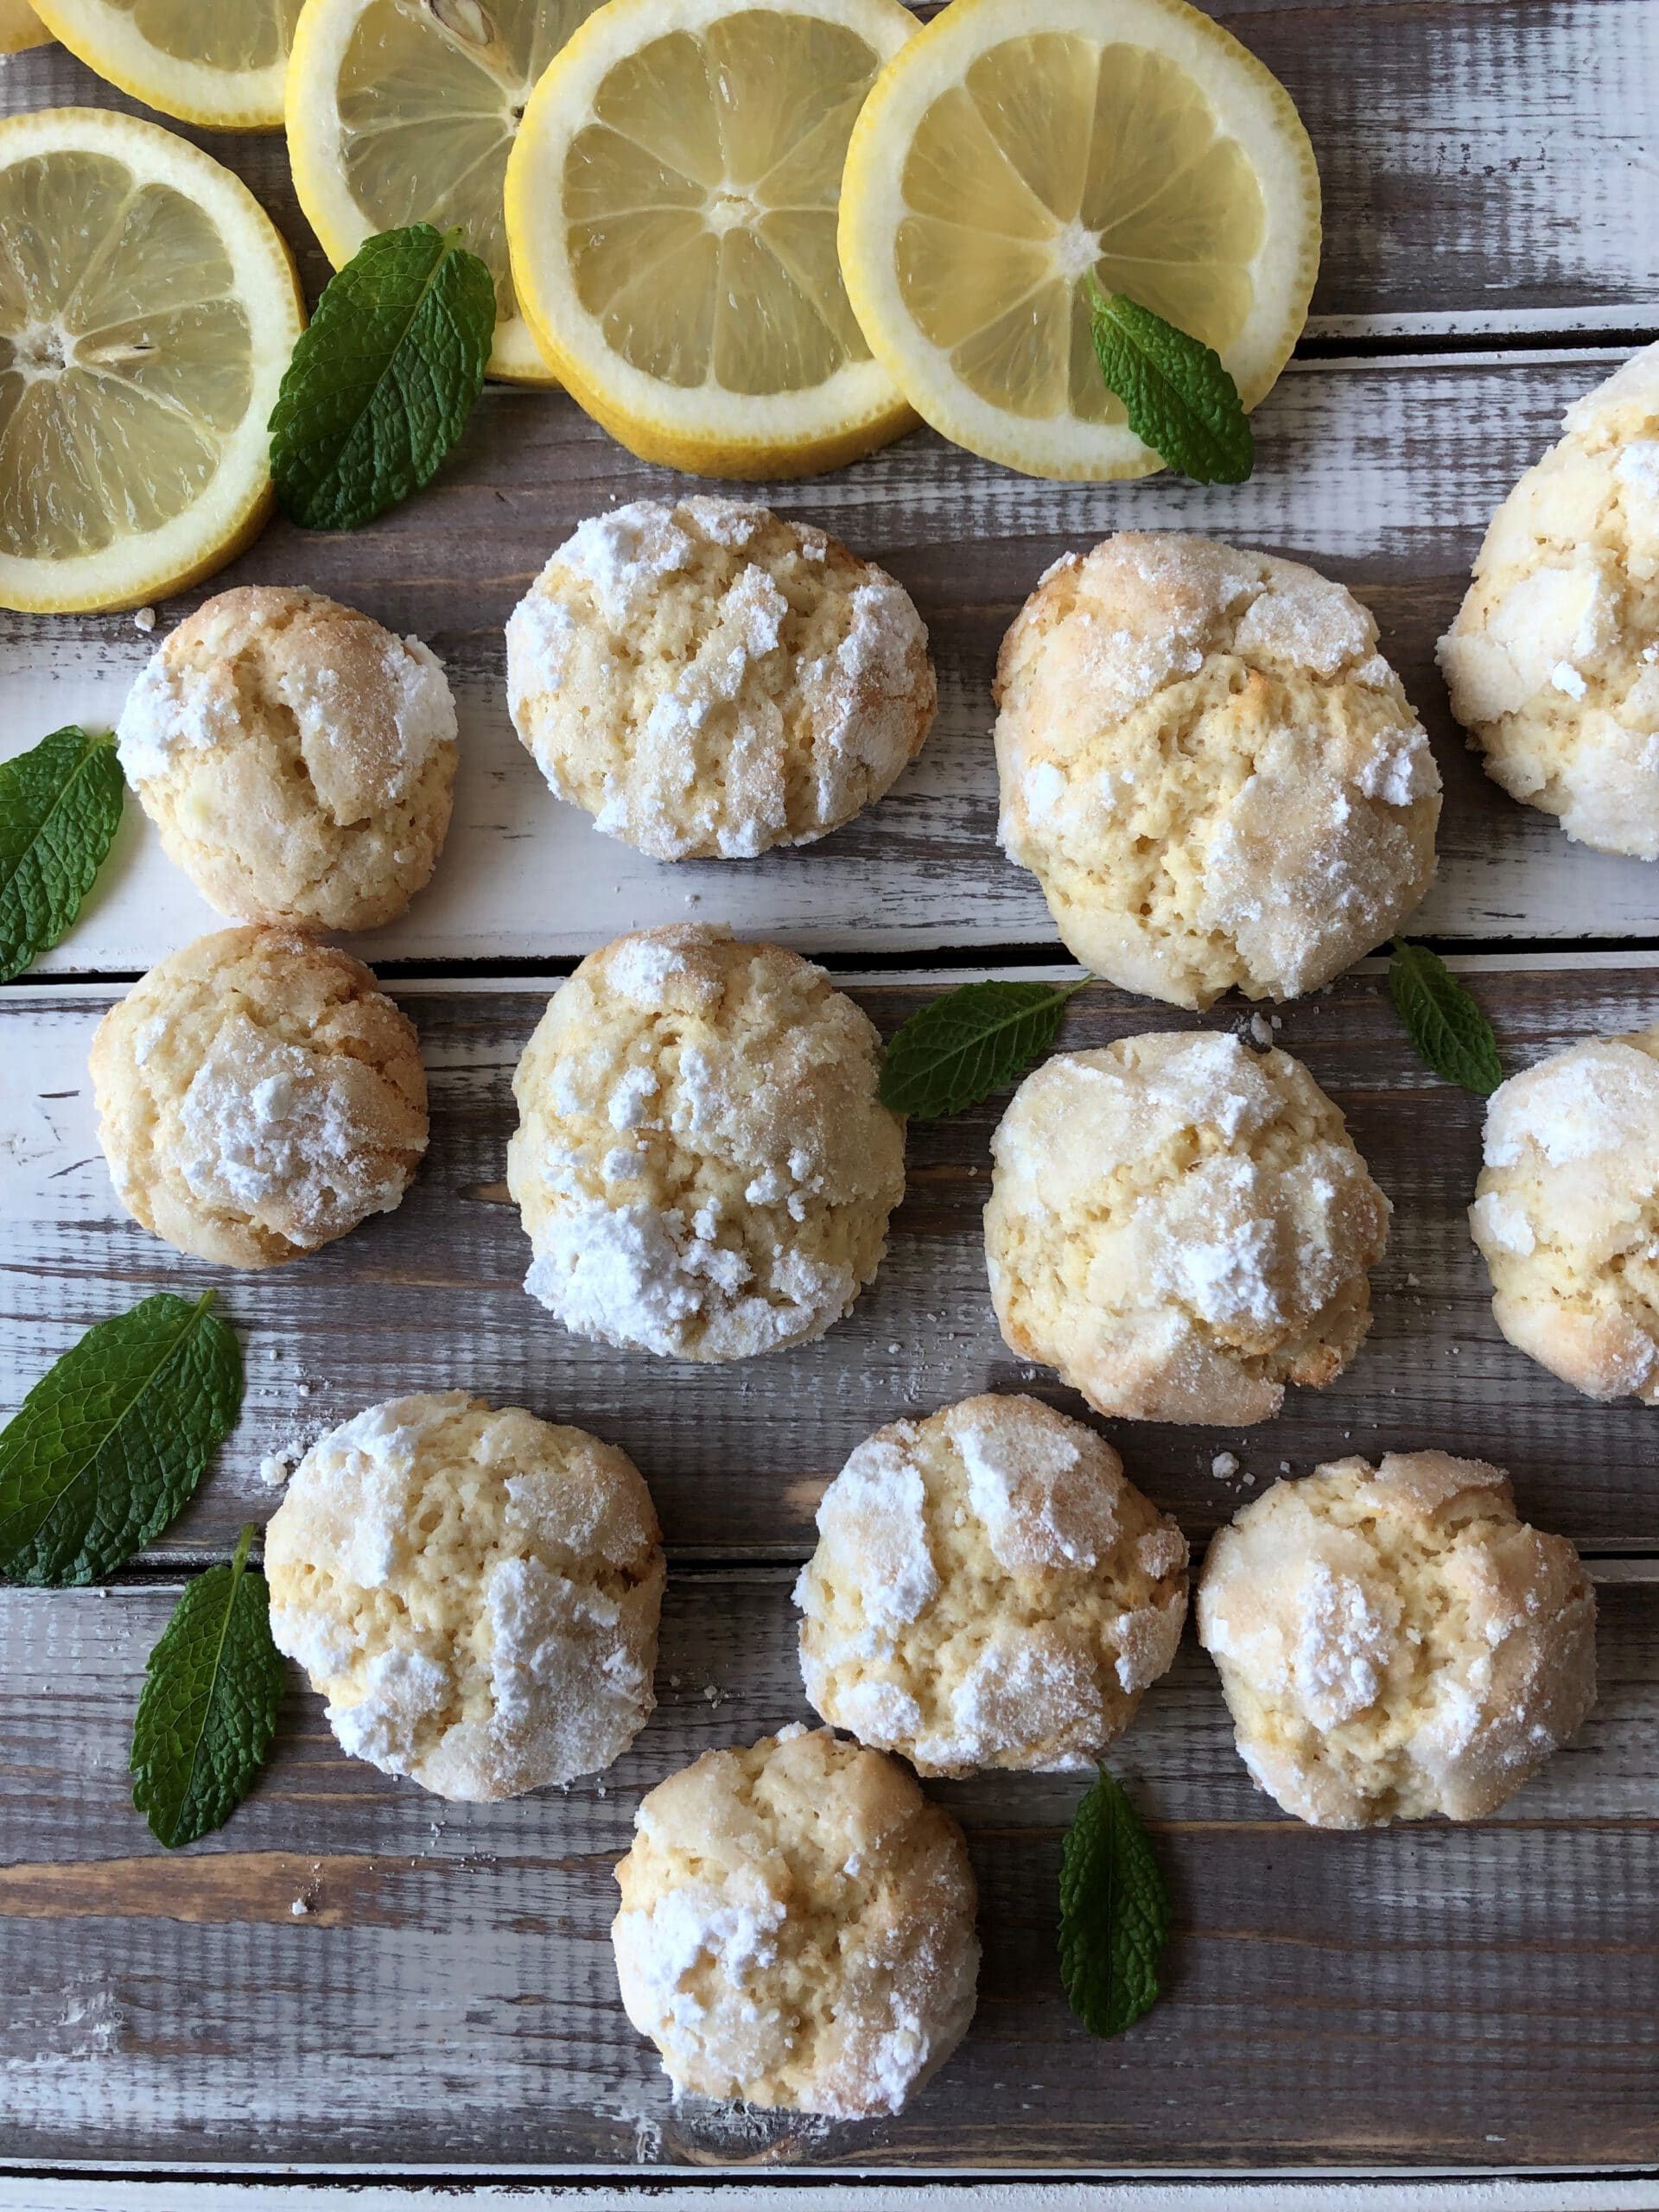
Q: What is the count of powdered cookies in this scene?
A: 12